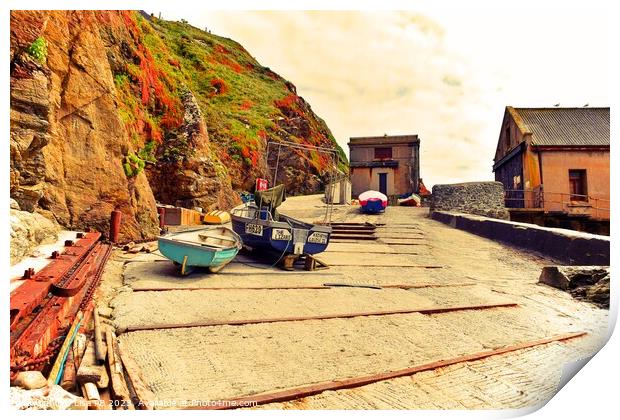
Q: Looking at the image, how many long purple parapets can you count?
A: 1